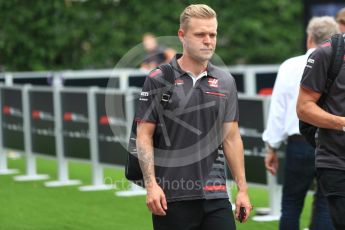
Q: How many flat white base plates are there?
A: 6